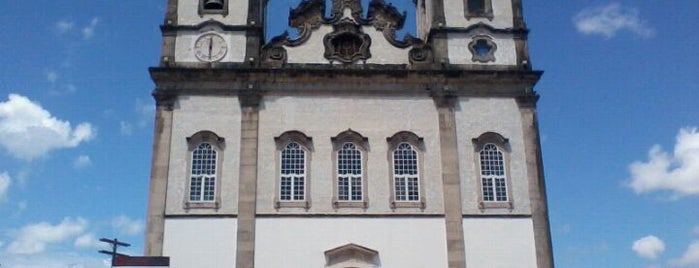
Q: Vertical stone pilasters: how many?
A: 4